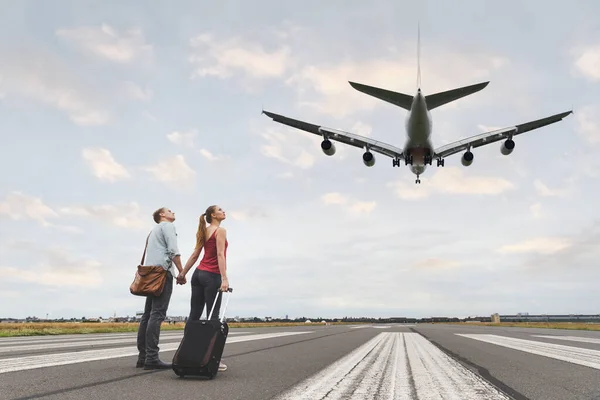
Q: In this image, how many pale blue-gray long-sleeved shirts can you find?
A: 1